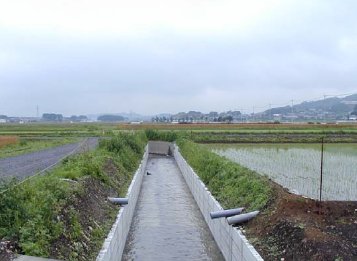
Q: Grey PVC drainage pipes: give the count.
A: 3